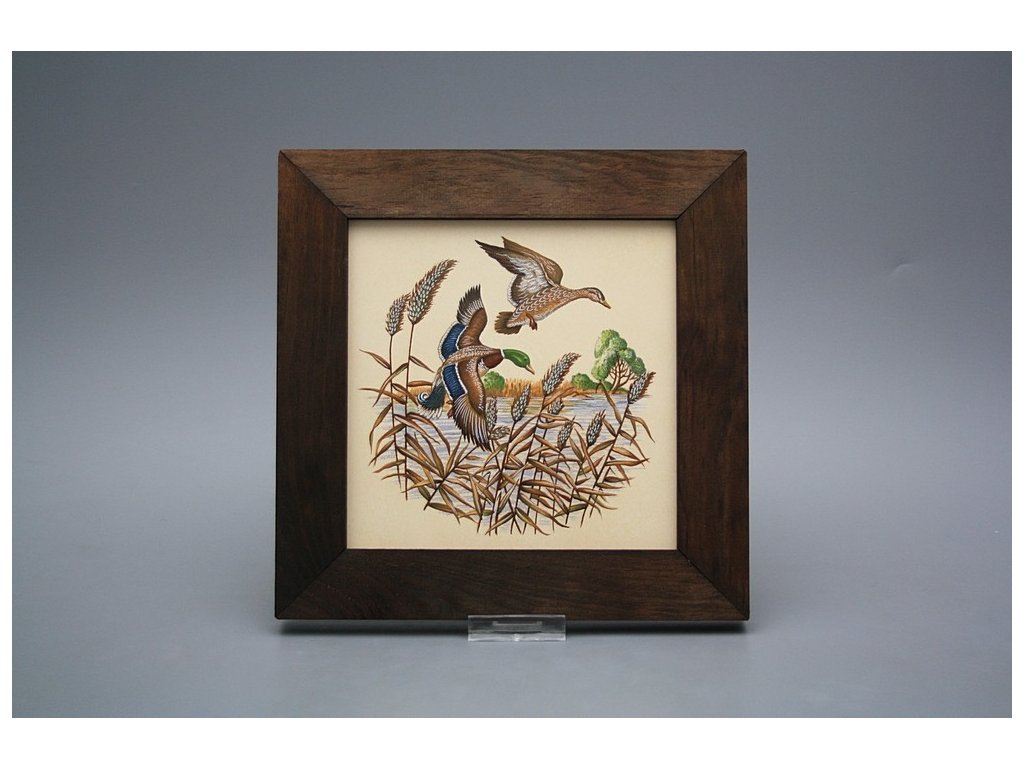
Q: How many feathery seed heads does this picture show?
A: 10